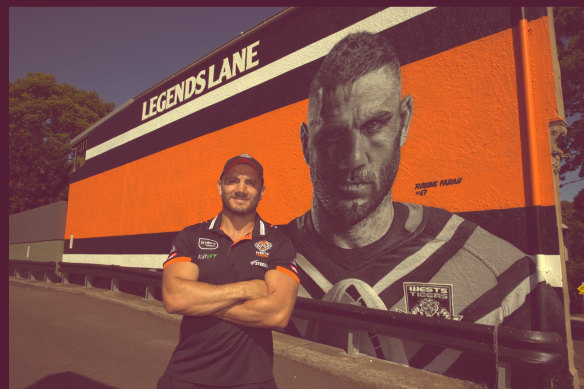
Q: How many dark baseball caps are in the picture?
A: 1